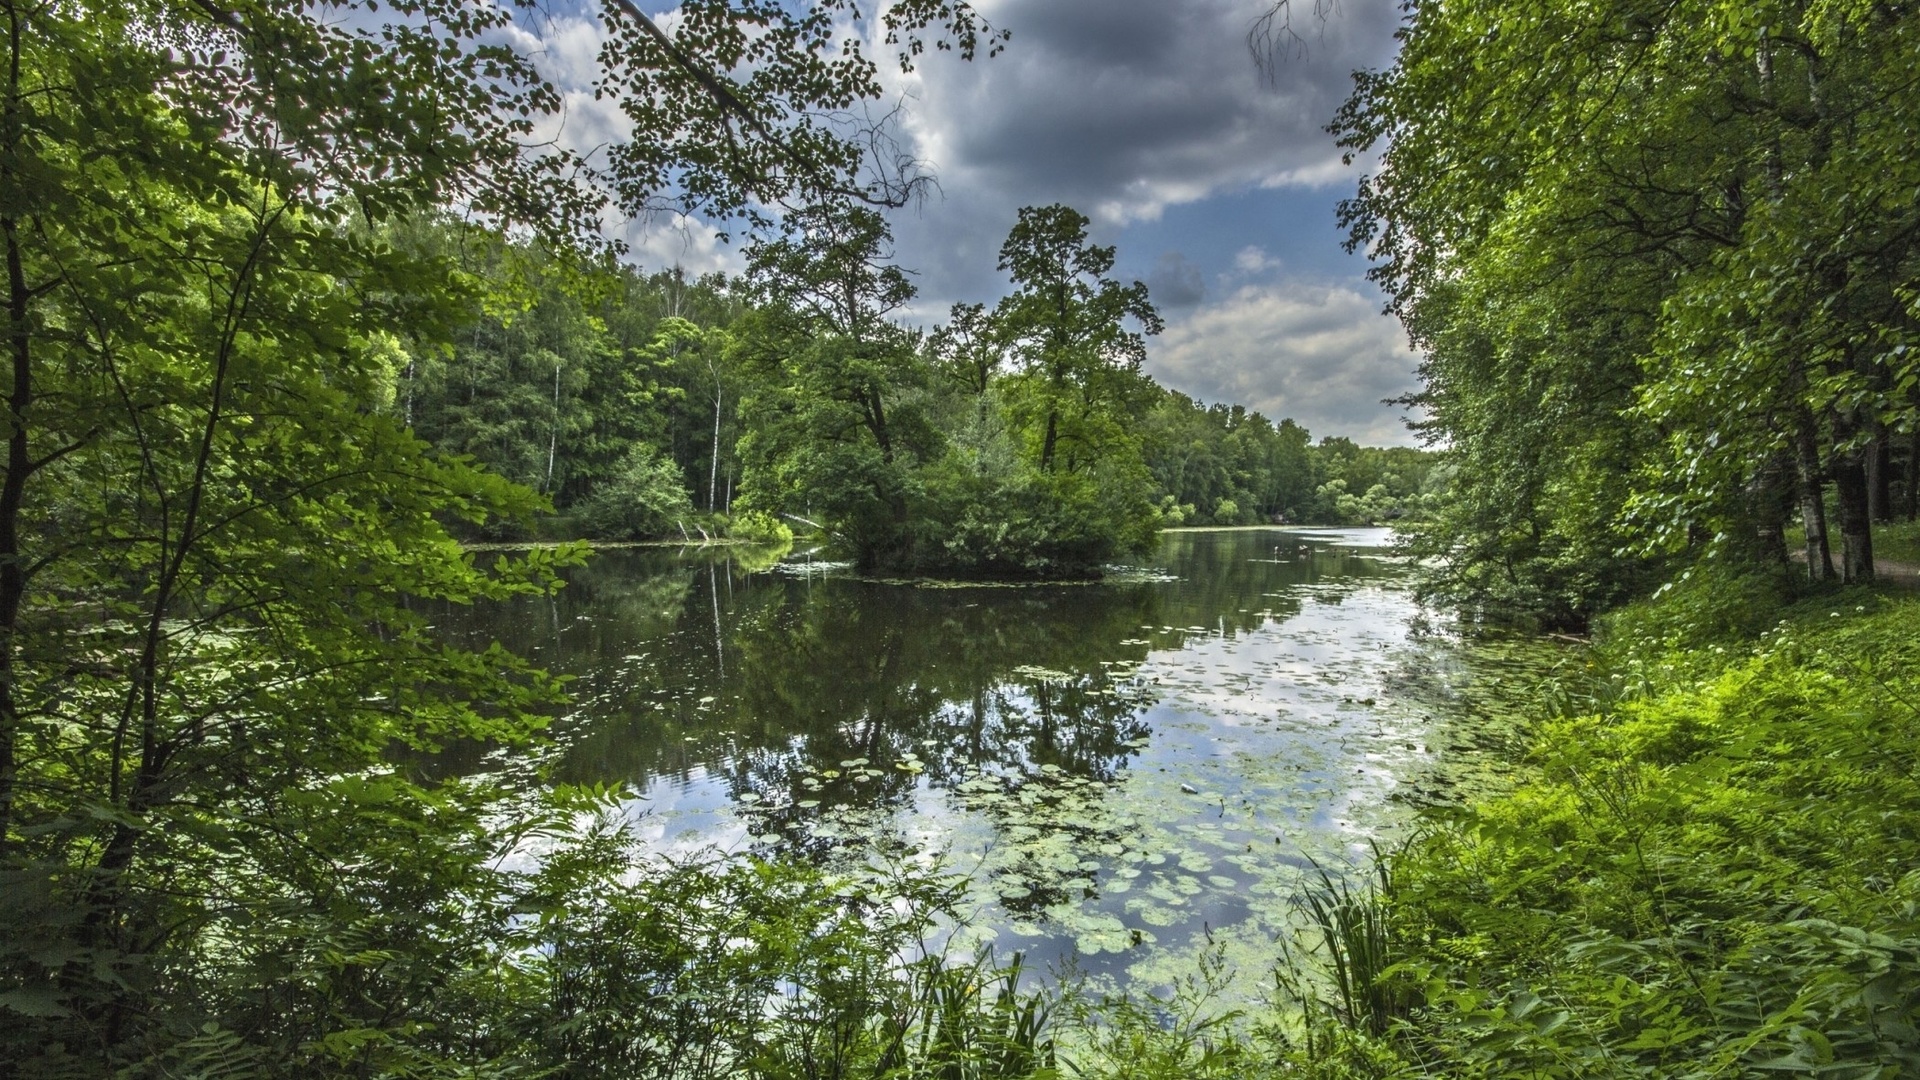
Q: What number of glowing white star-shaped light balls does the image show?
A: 0